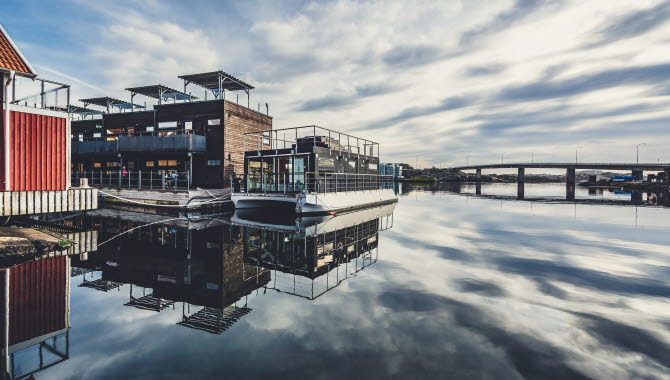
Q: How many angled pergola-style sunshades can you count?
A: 4